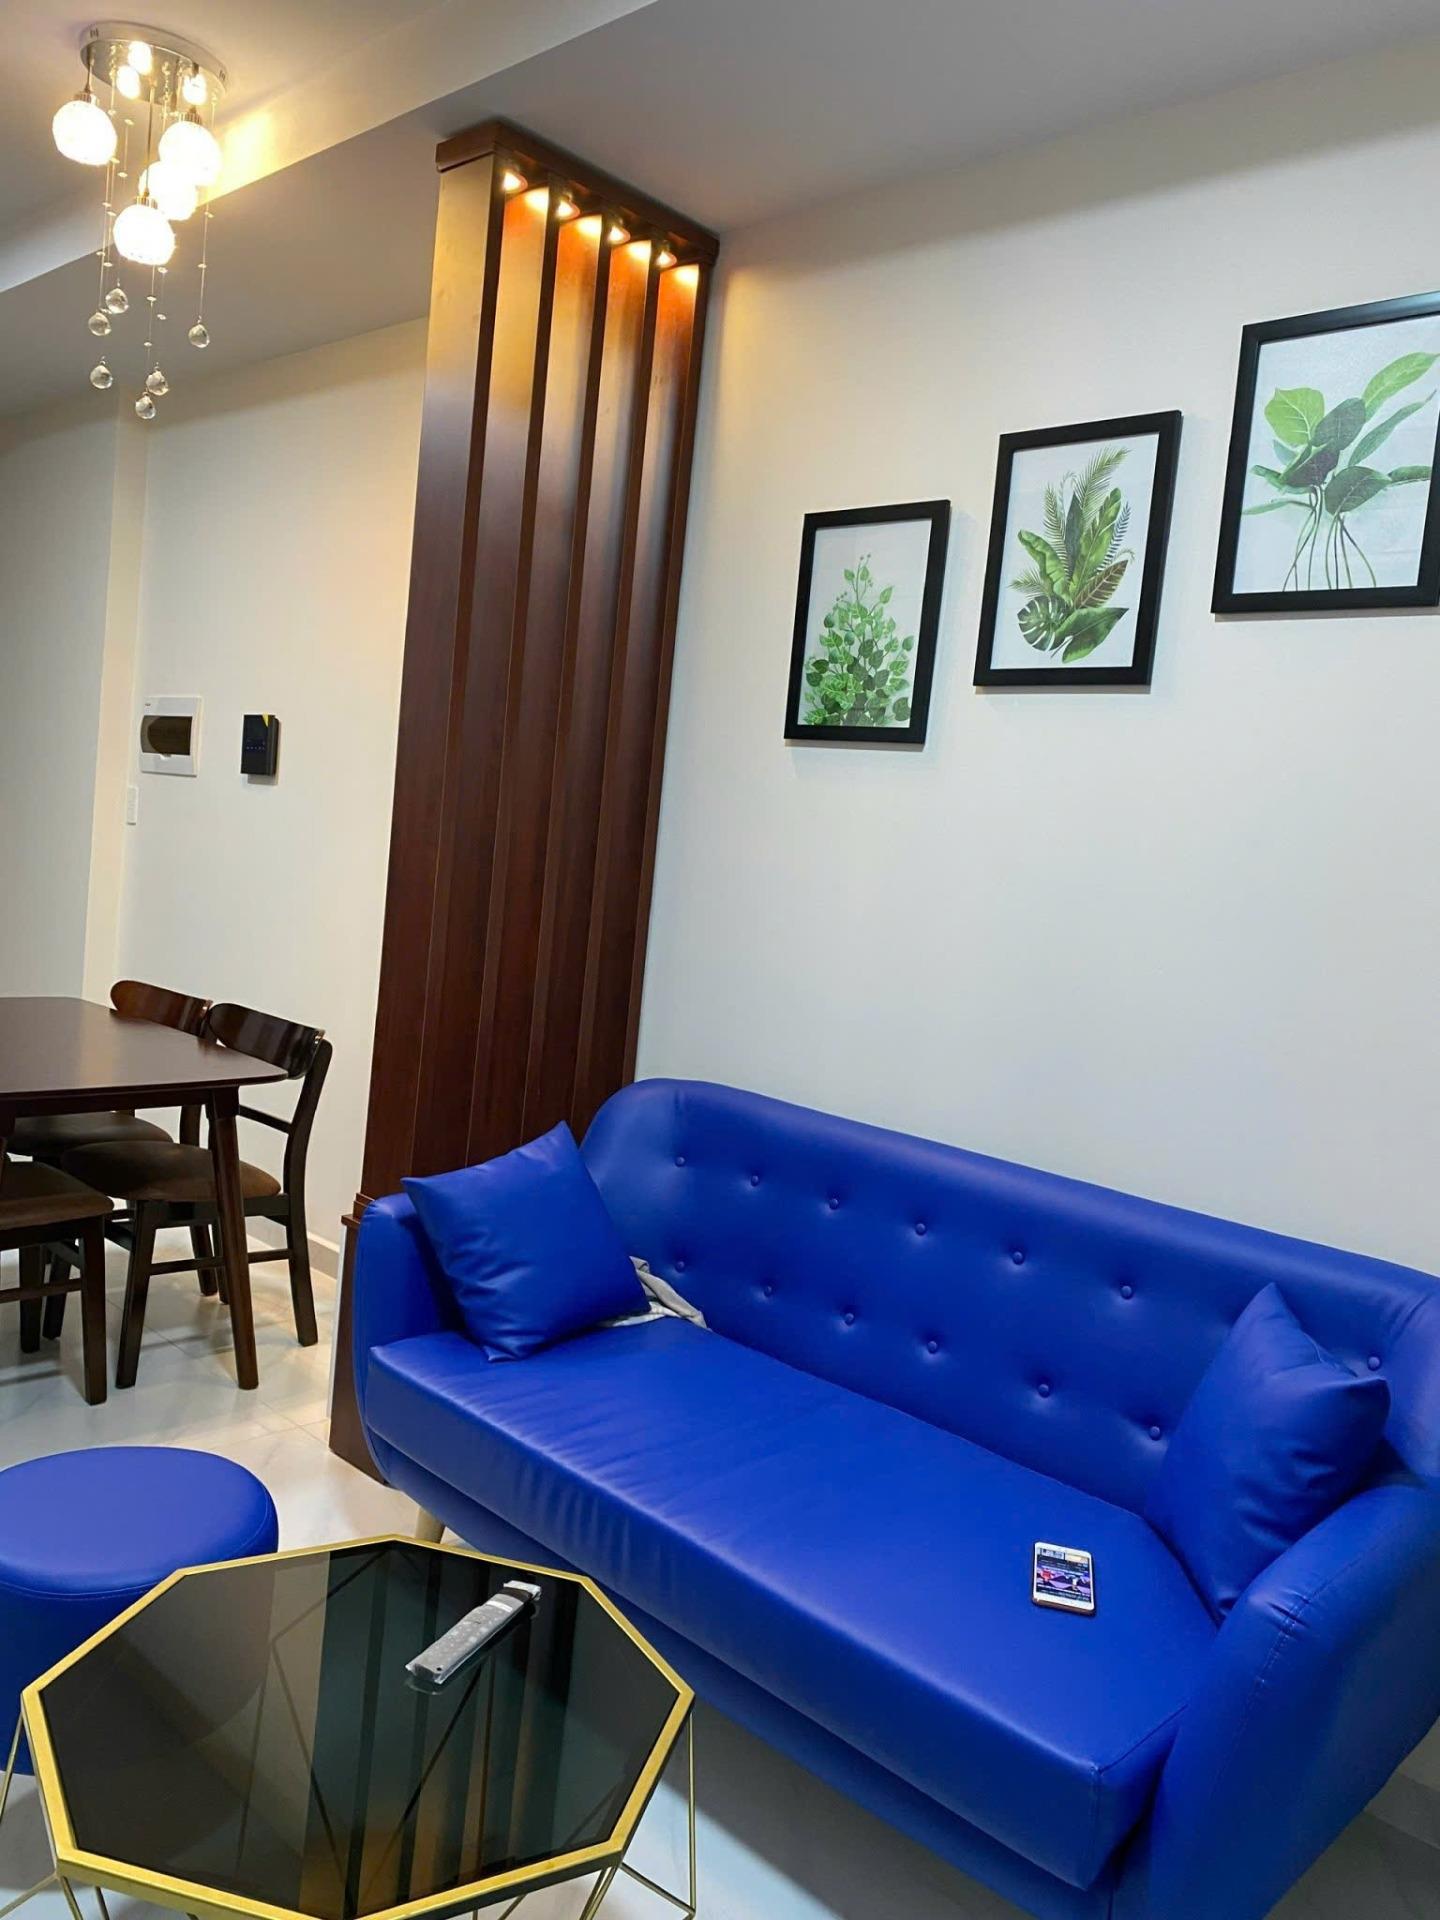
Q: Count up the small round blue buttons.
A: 13